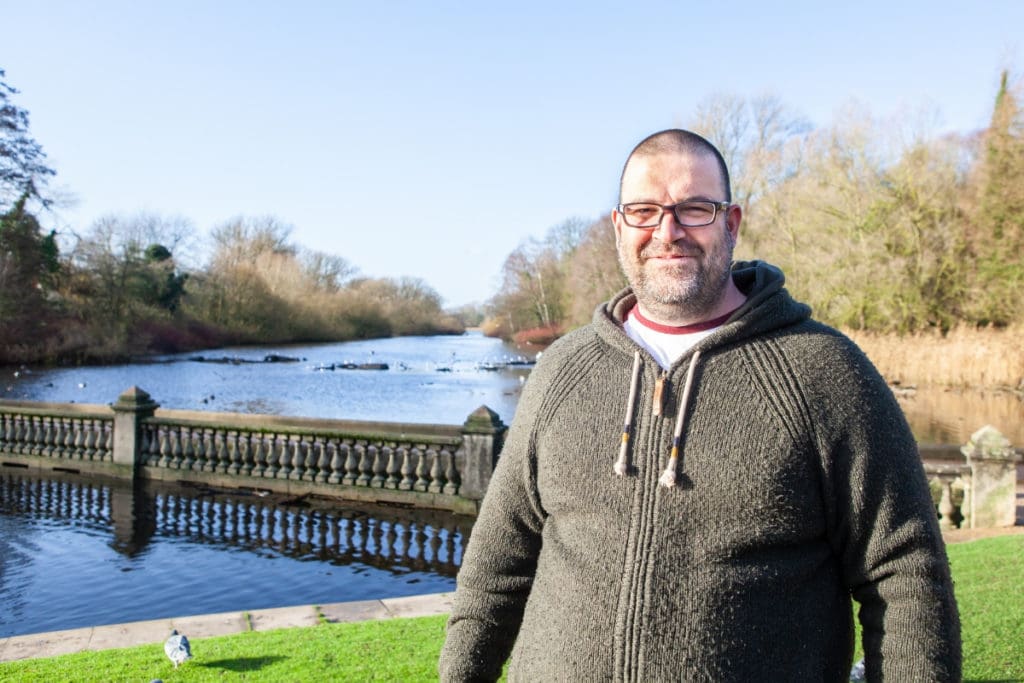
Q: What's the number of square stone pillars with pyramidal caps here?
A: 3